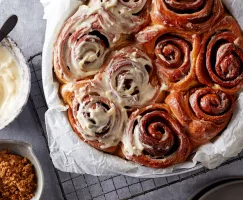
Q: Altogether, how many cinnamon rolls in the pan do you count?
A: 9